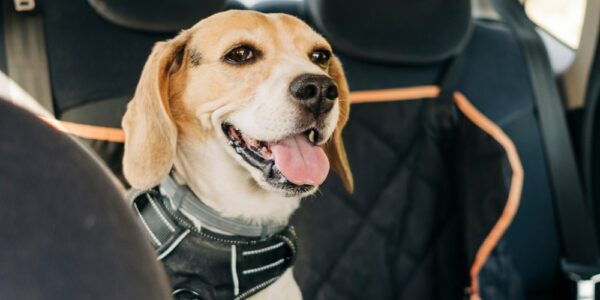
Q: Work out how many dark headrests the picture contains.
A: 2